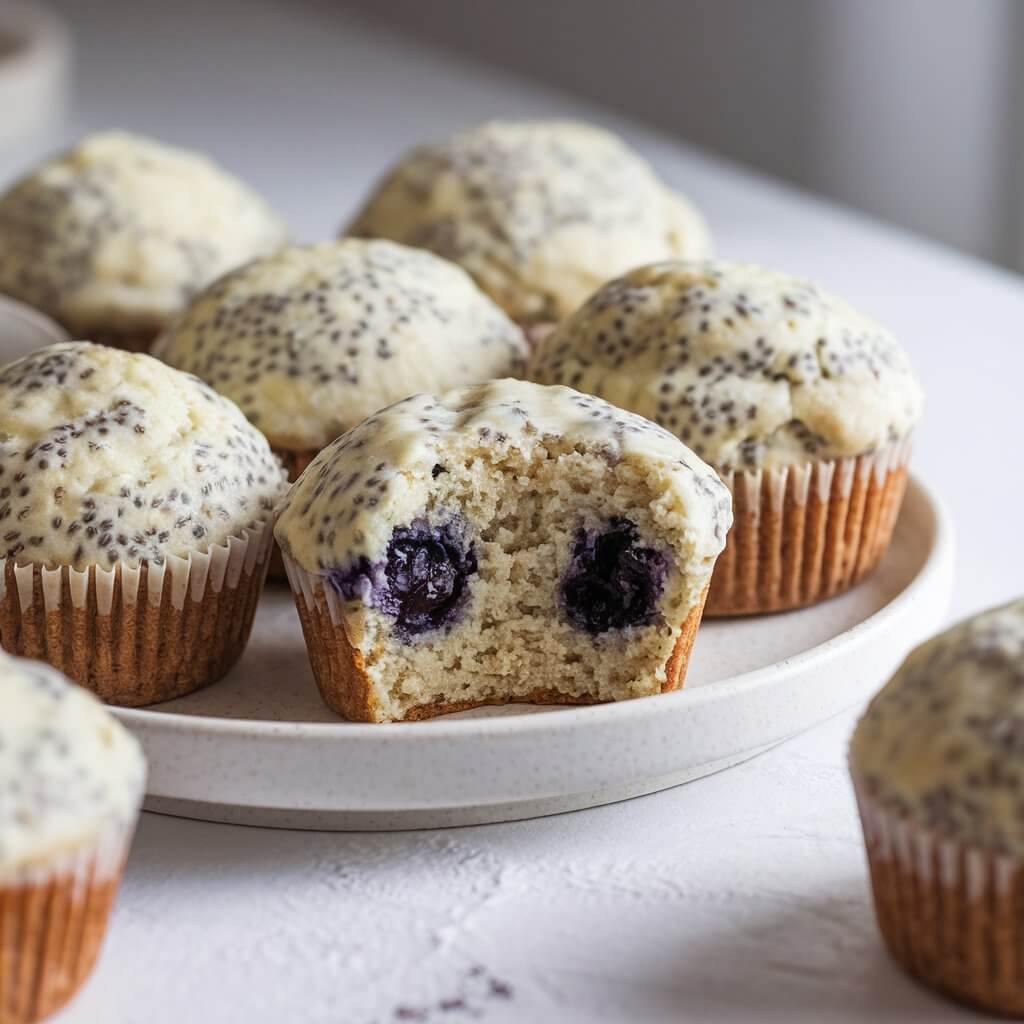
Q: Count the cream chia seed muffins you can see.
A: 8